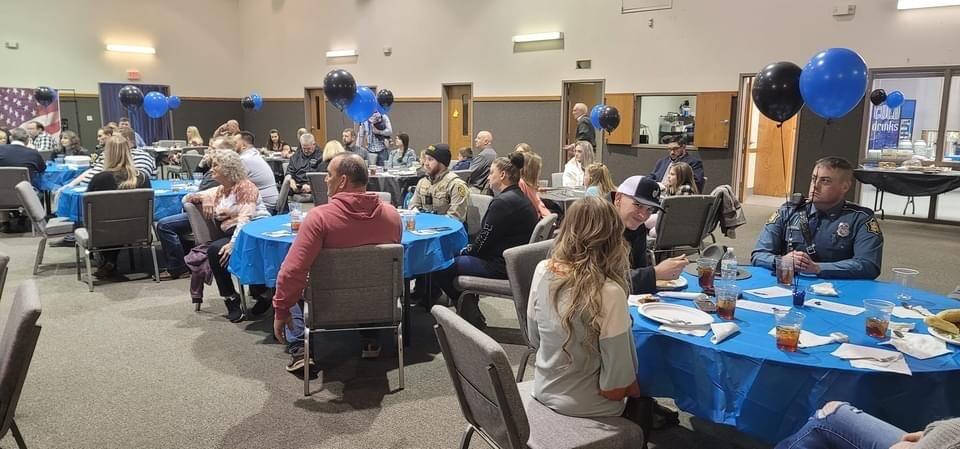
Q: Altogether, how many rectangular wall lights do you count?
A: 4